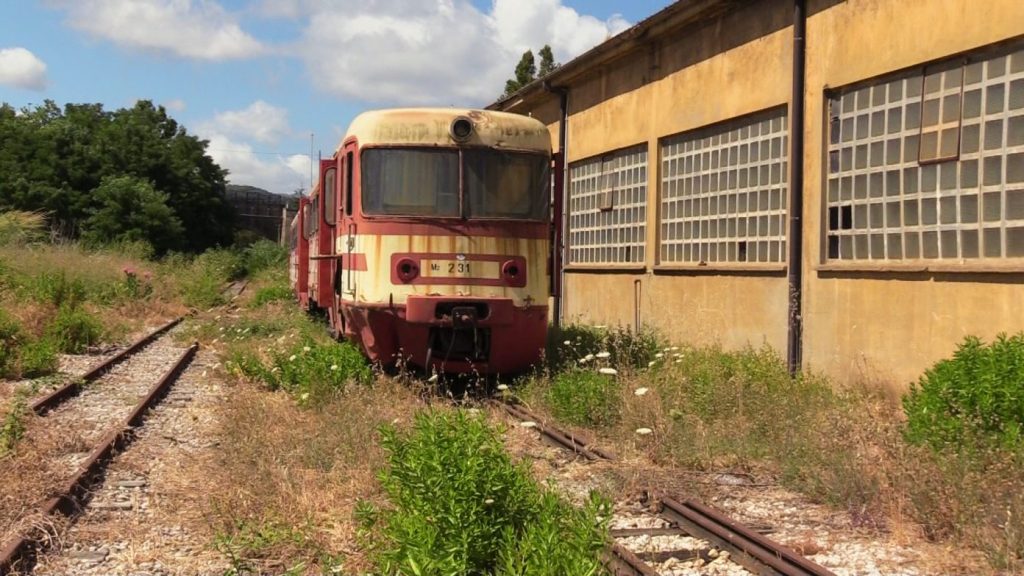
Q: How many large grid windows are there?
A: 3